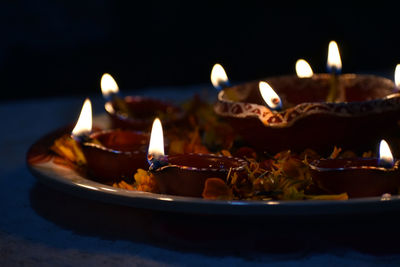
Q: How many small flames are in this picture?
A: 9